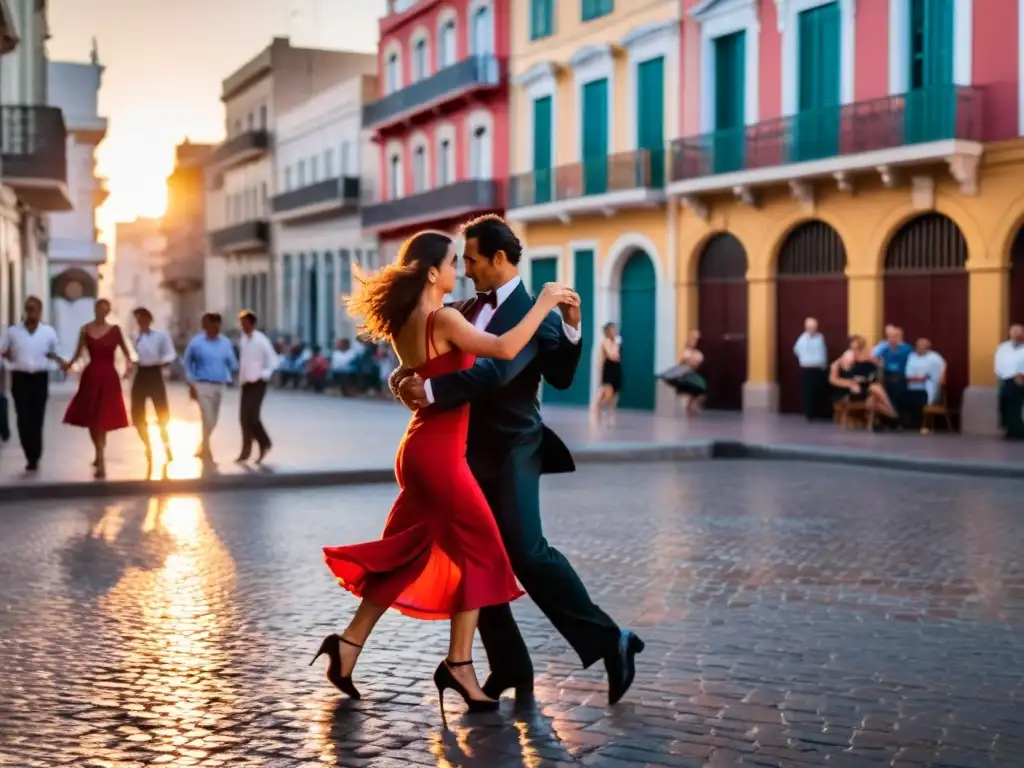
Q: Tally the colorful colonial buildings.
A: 3